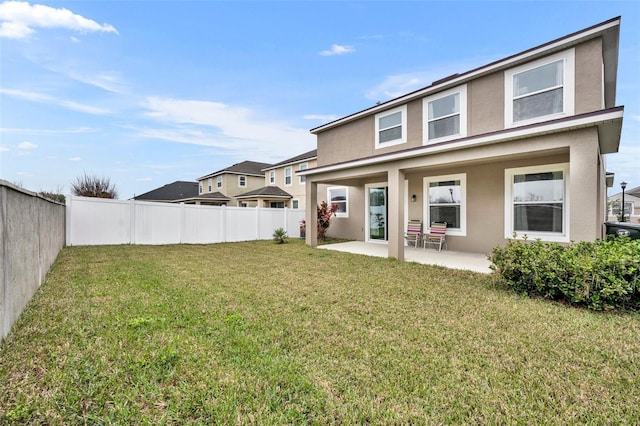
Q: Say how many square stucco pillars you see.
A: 3